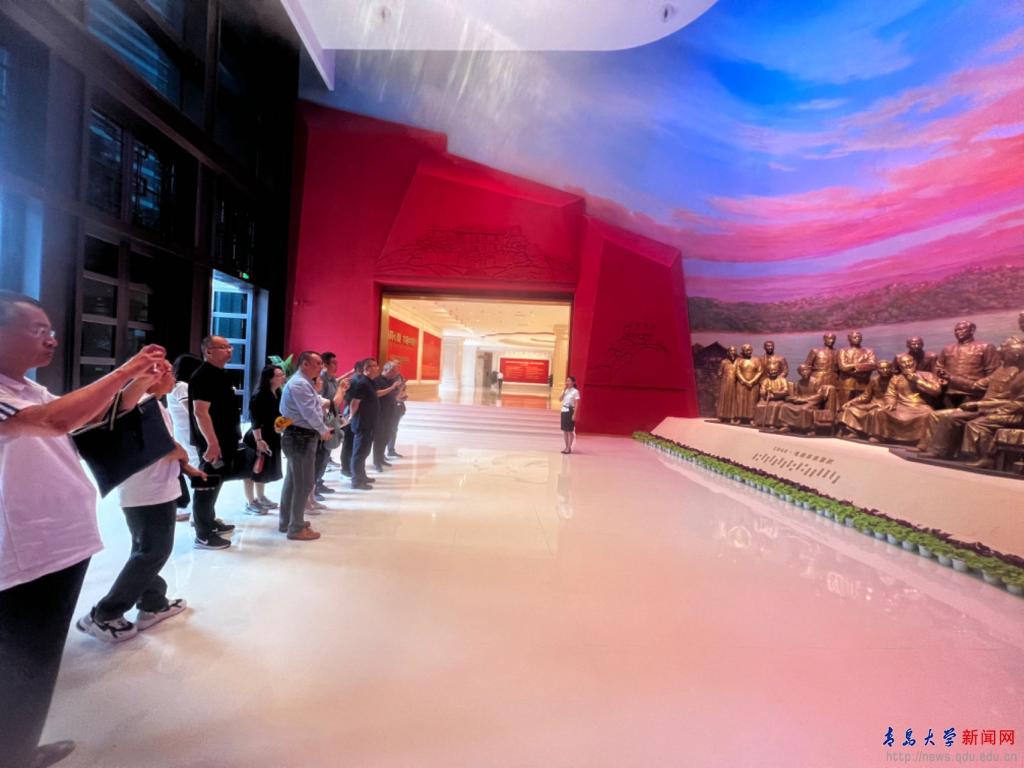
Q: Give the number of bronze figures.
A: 13